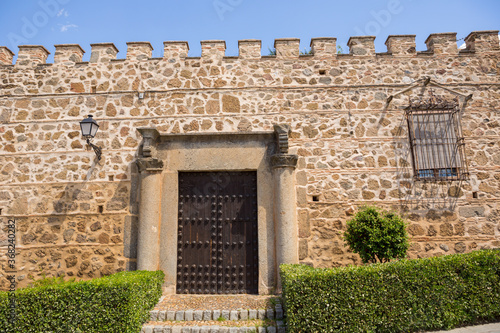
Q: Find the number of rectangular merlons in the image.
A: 14